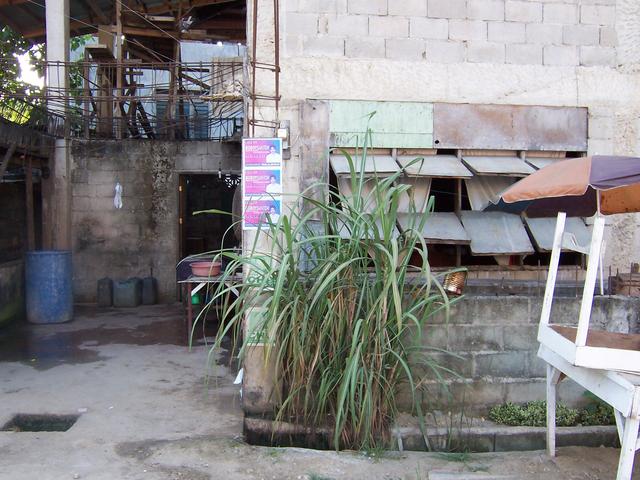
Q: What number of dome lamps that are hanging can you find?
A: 0